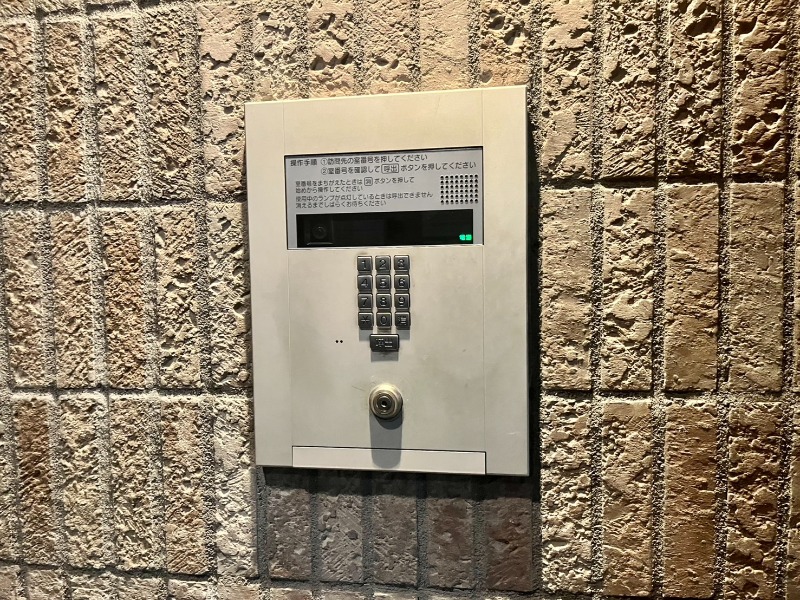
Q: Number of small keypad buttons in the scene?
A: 12